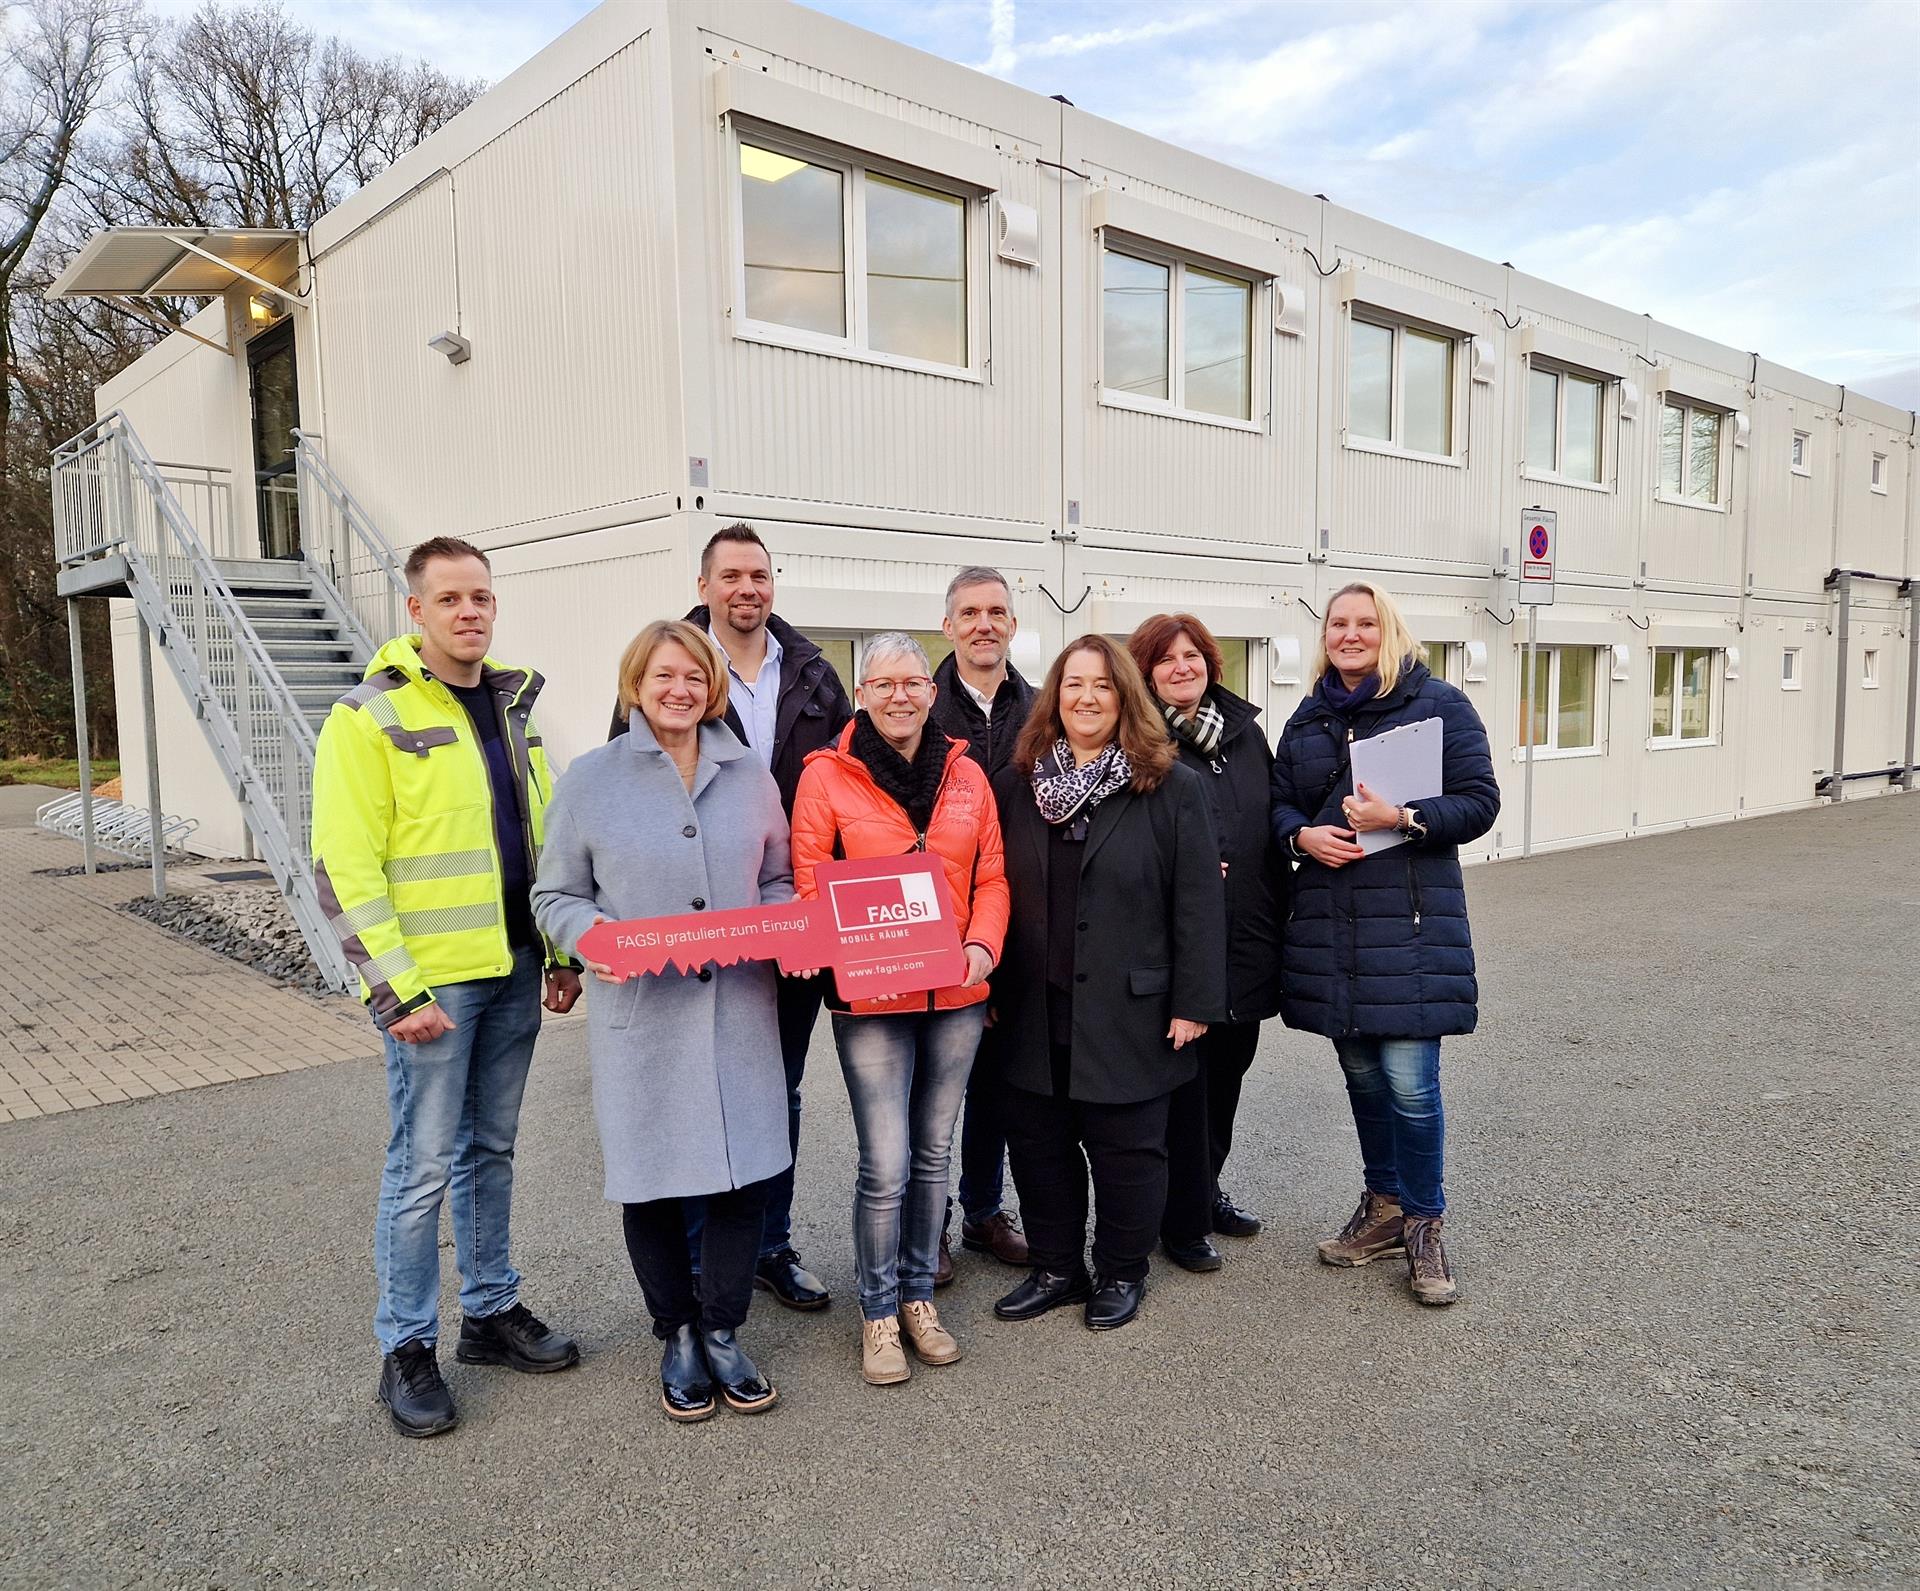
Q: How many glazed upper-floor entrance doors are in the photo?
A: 1